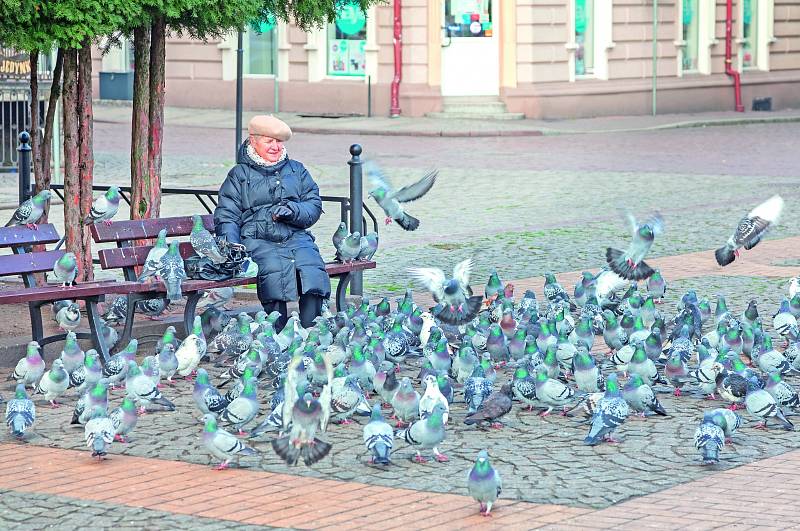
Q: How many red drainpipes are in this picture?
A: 2